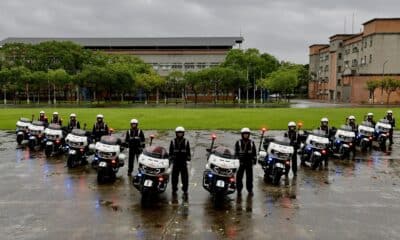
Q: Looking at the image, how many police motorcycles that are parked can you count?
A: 12